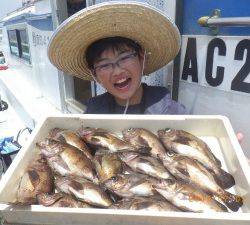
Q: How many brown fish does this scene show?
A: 14